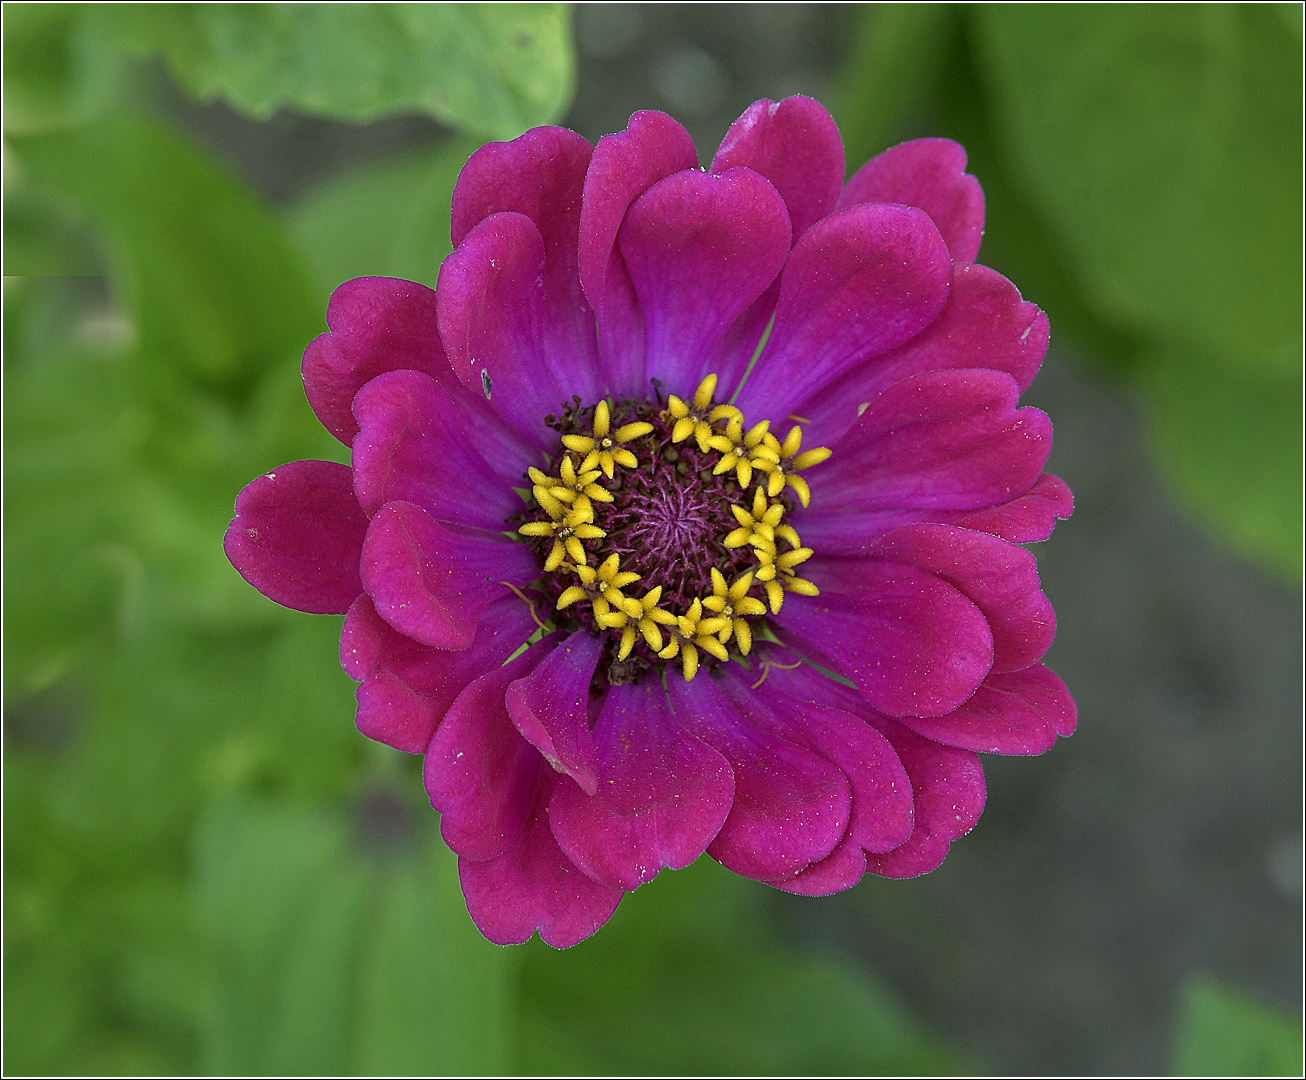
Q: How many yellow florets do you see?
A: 12